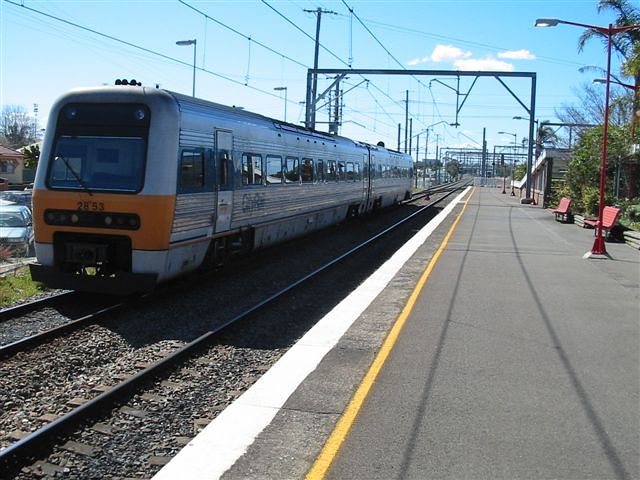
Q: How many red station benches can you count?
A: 2